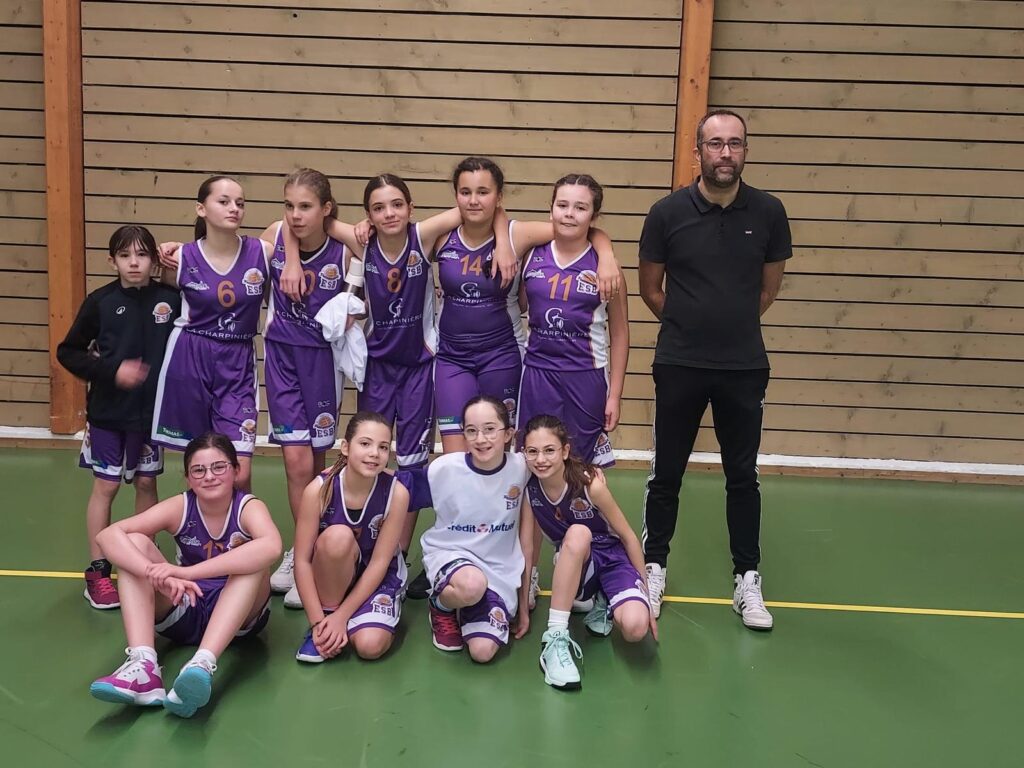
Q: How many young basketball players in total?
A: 10